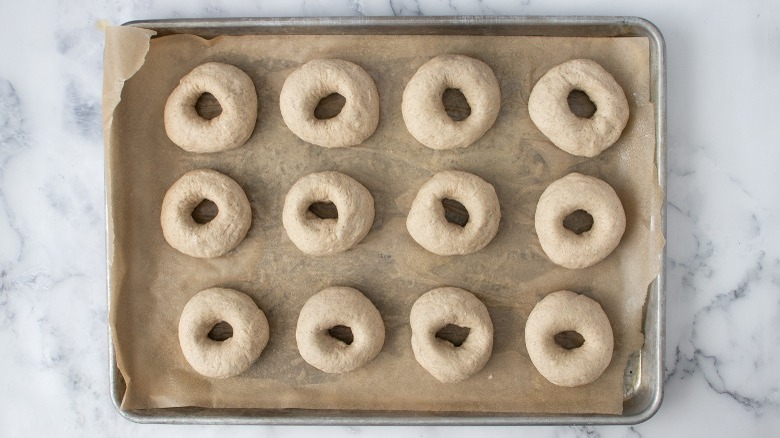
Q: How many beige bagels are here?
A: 12